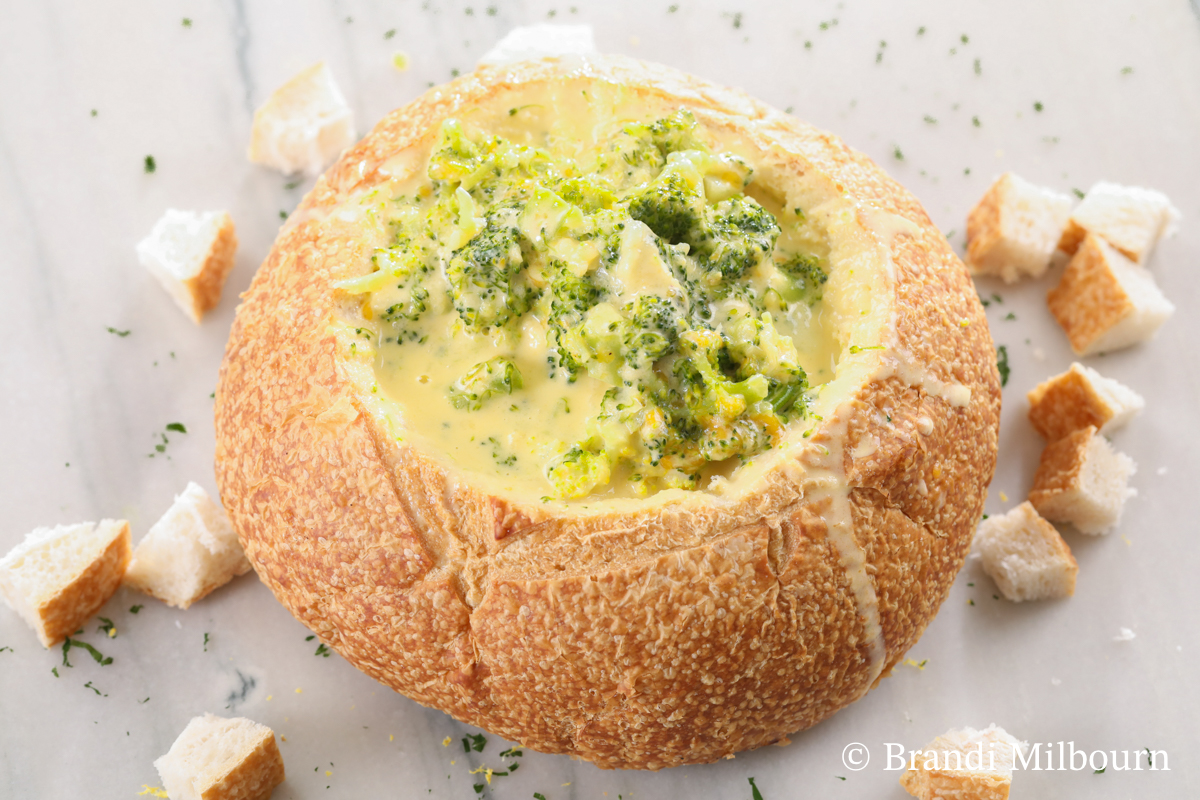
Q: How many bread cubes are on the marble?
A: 13